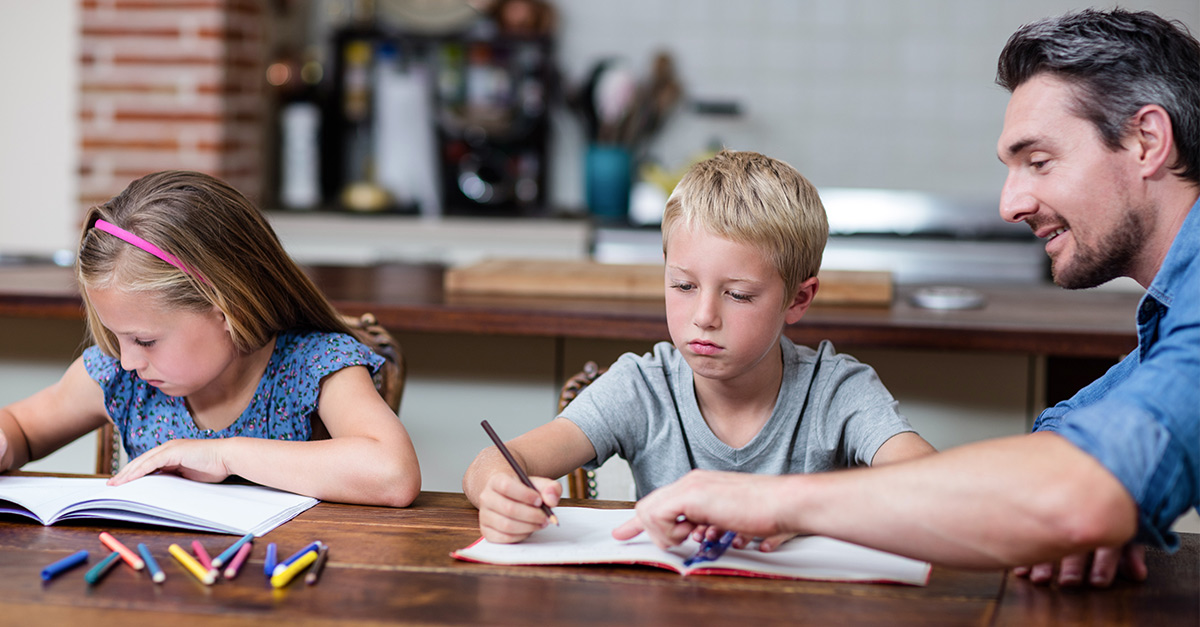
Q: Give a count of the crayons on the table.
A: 12